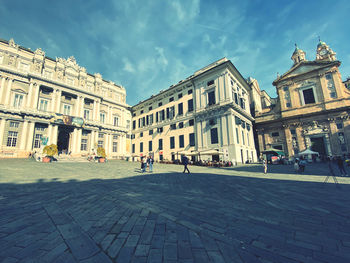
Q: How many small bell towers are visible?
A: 2